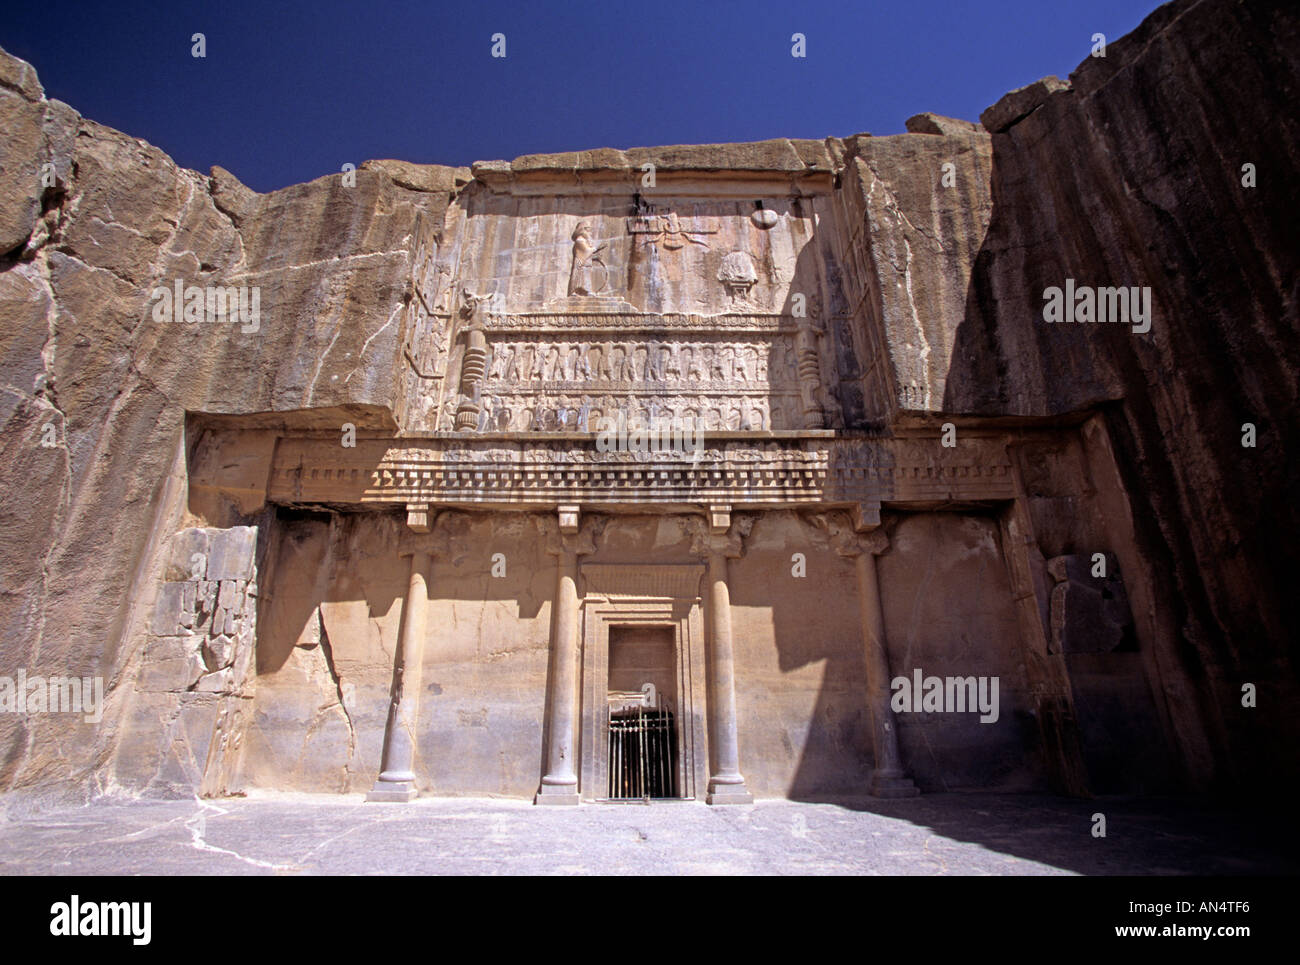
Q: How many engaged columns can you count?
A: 4